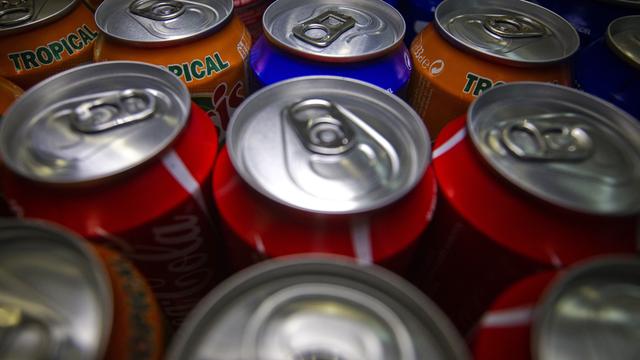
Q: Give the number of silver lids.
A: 11